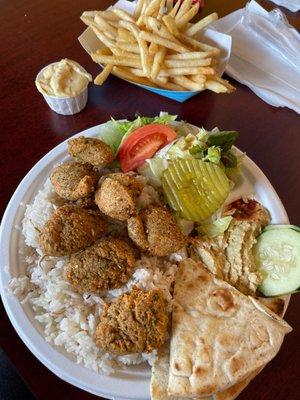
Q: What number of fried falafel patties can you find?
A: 7